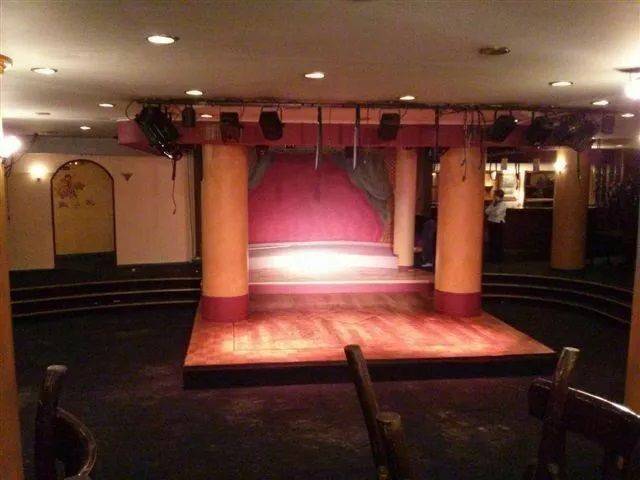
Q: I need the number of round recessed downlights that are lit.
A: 11